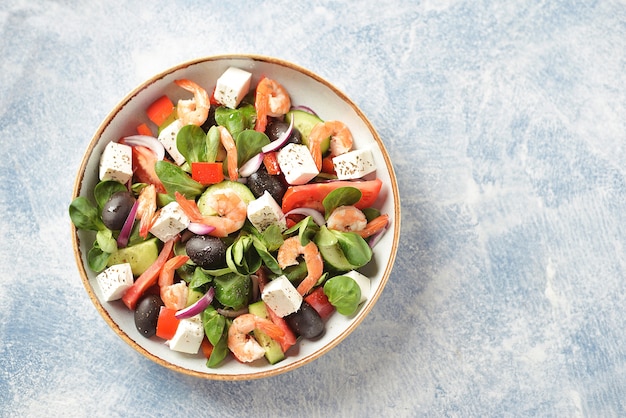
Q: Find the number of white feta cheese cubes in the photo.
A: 11